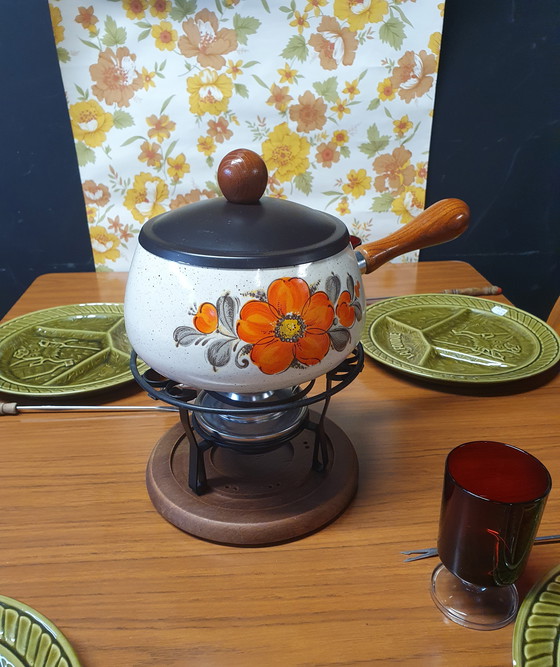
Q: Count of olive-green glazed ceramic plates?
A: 4